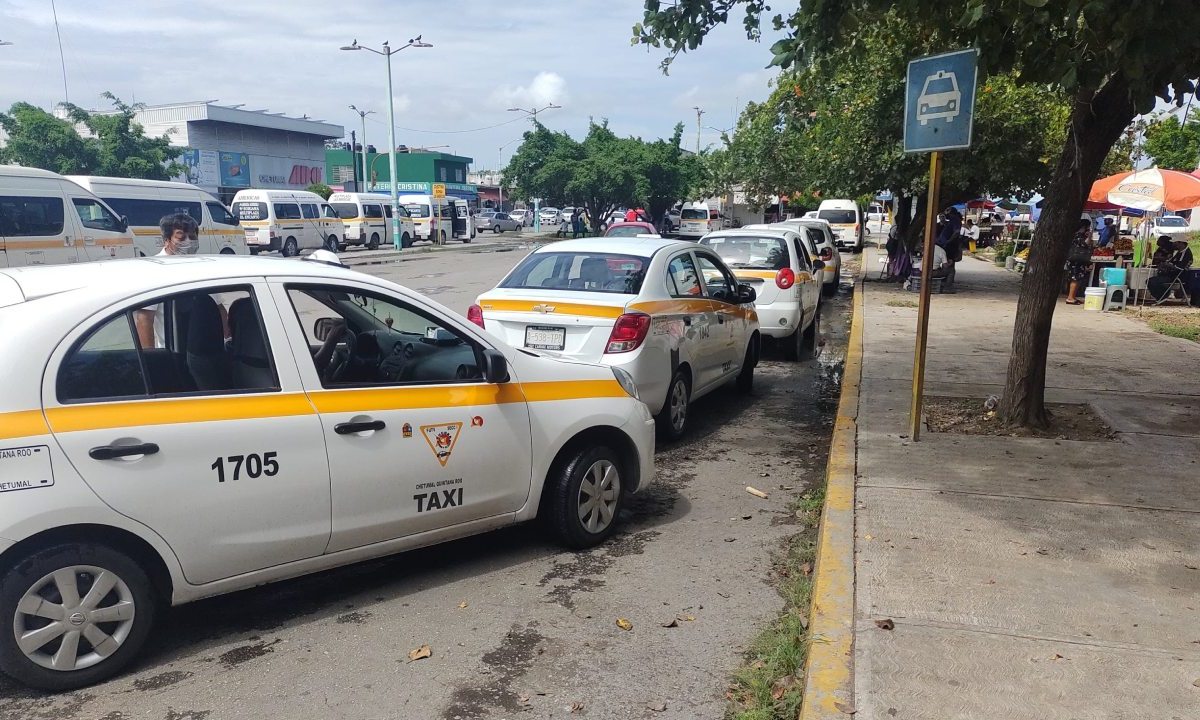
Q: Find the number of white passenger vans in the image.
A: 7